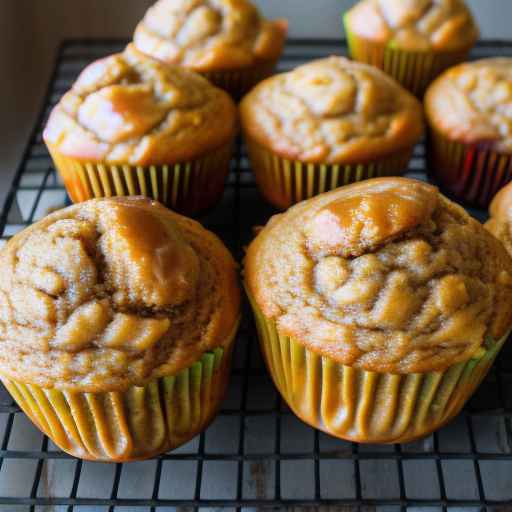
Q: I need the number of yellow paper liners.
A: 5